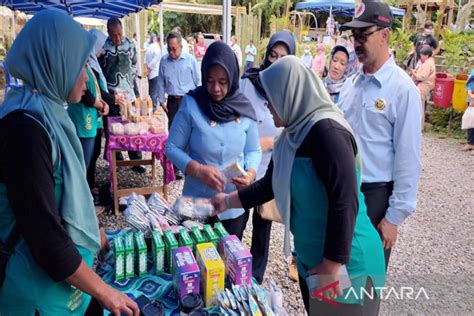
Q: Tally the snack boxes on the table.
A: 12